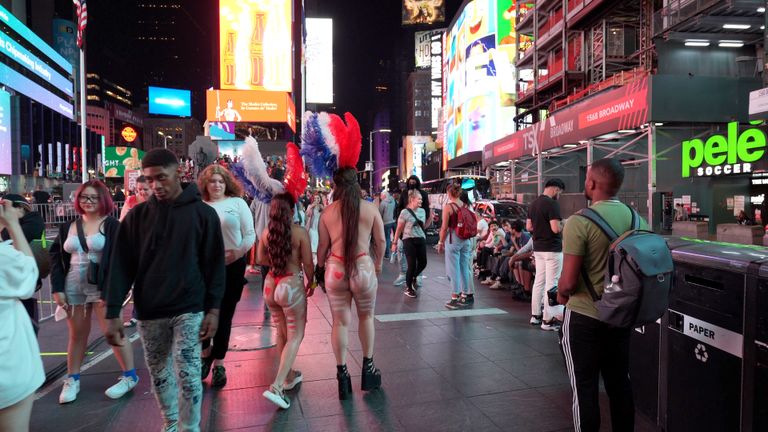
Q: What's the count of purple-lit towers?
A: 1